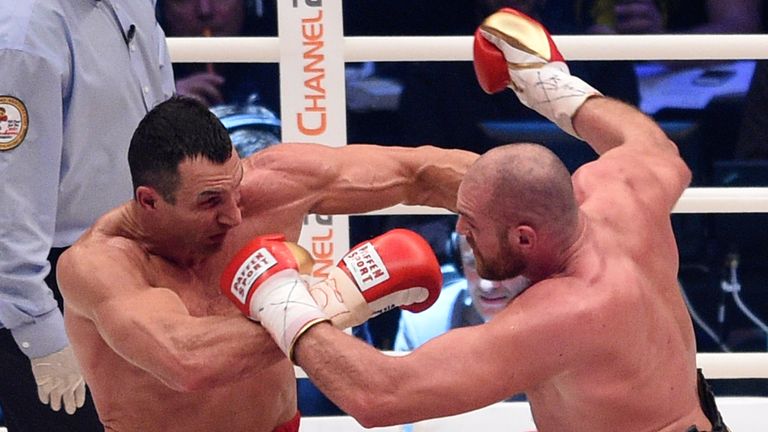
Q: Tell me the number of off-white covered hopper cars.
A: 0